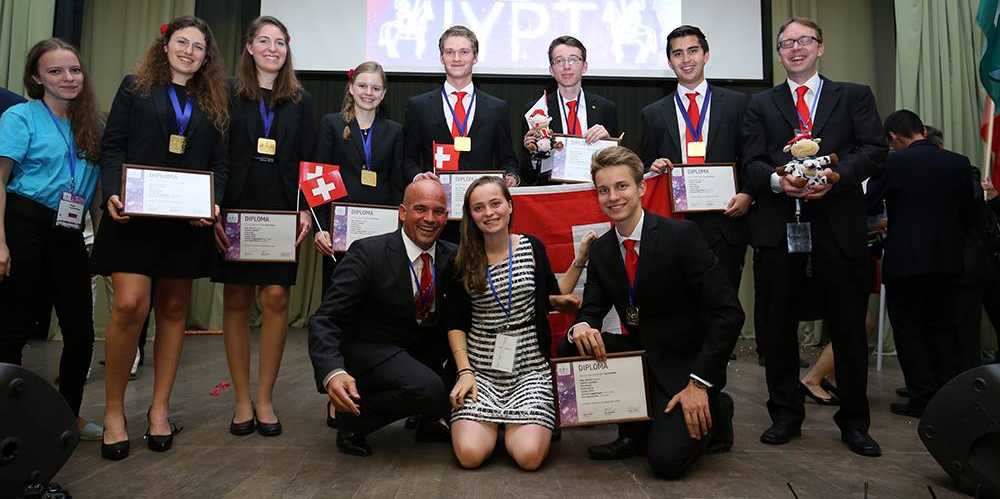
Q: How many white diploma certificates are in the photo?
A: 7